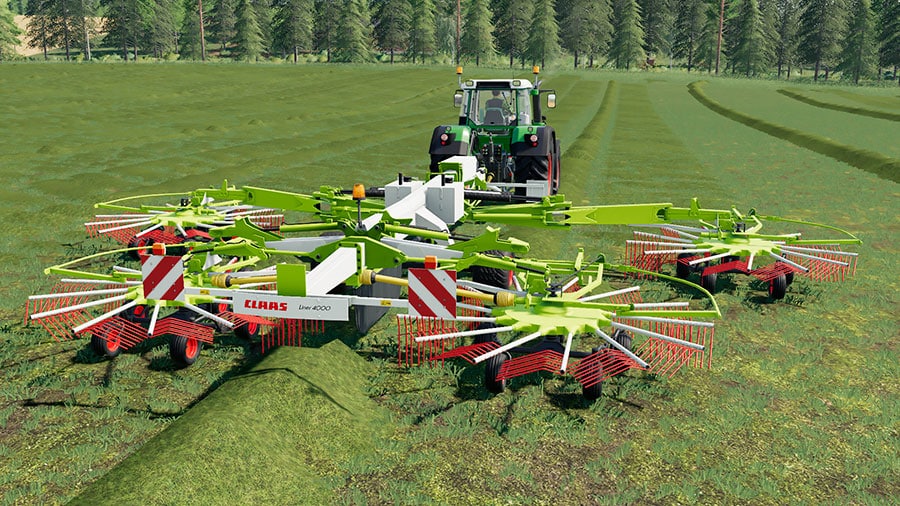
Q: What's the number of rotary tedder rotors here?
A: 4